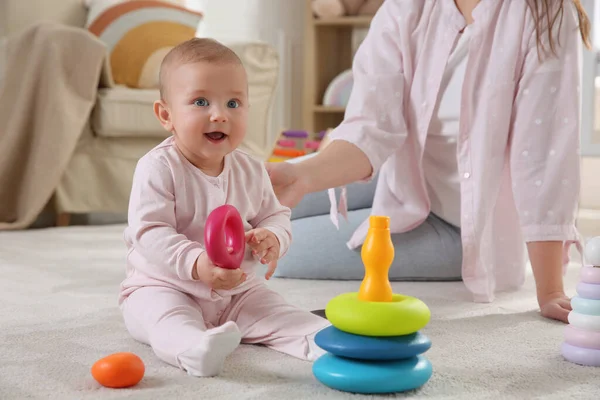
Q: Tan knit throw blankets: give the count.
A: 1